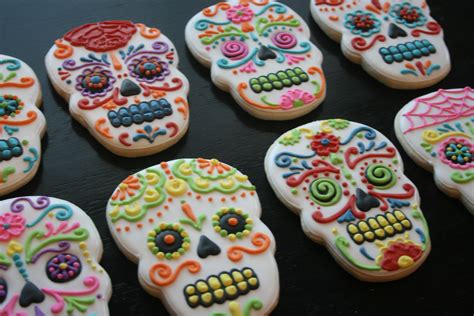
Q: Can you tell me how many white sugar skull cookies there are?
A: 8